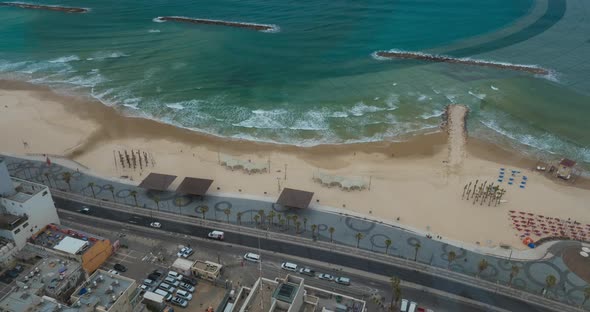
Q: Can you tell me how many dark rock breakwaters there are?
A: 3